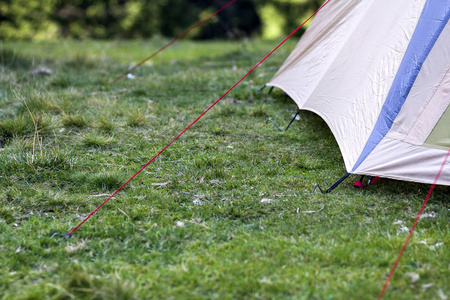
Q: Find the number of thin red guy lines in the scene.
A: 3